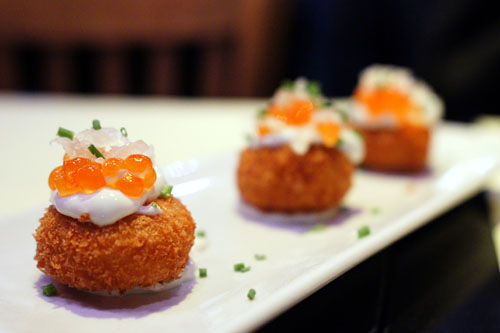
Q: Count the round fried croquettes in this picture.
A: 3